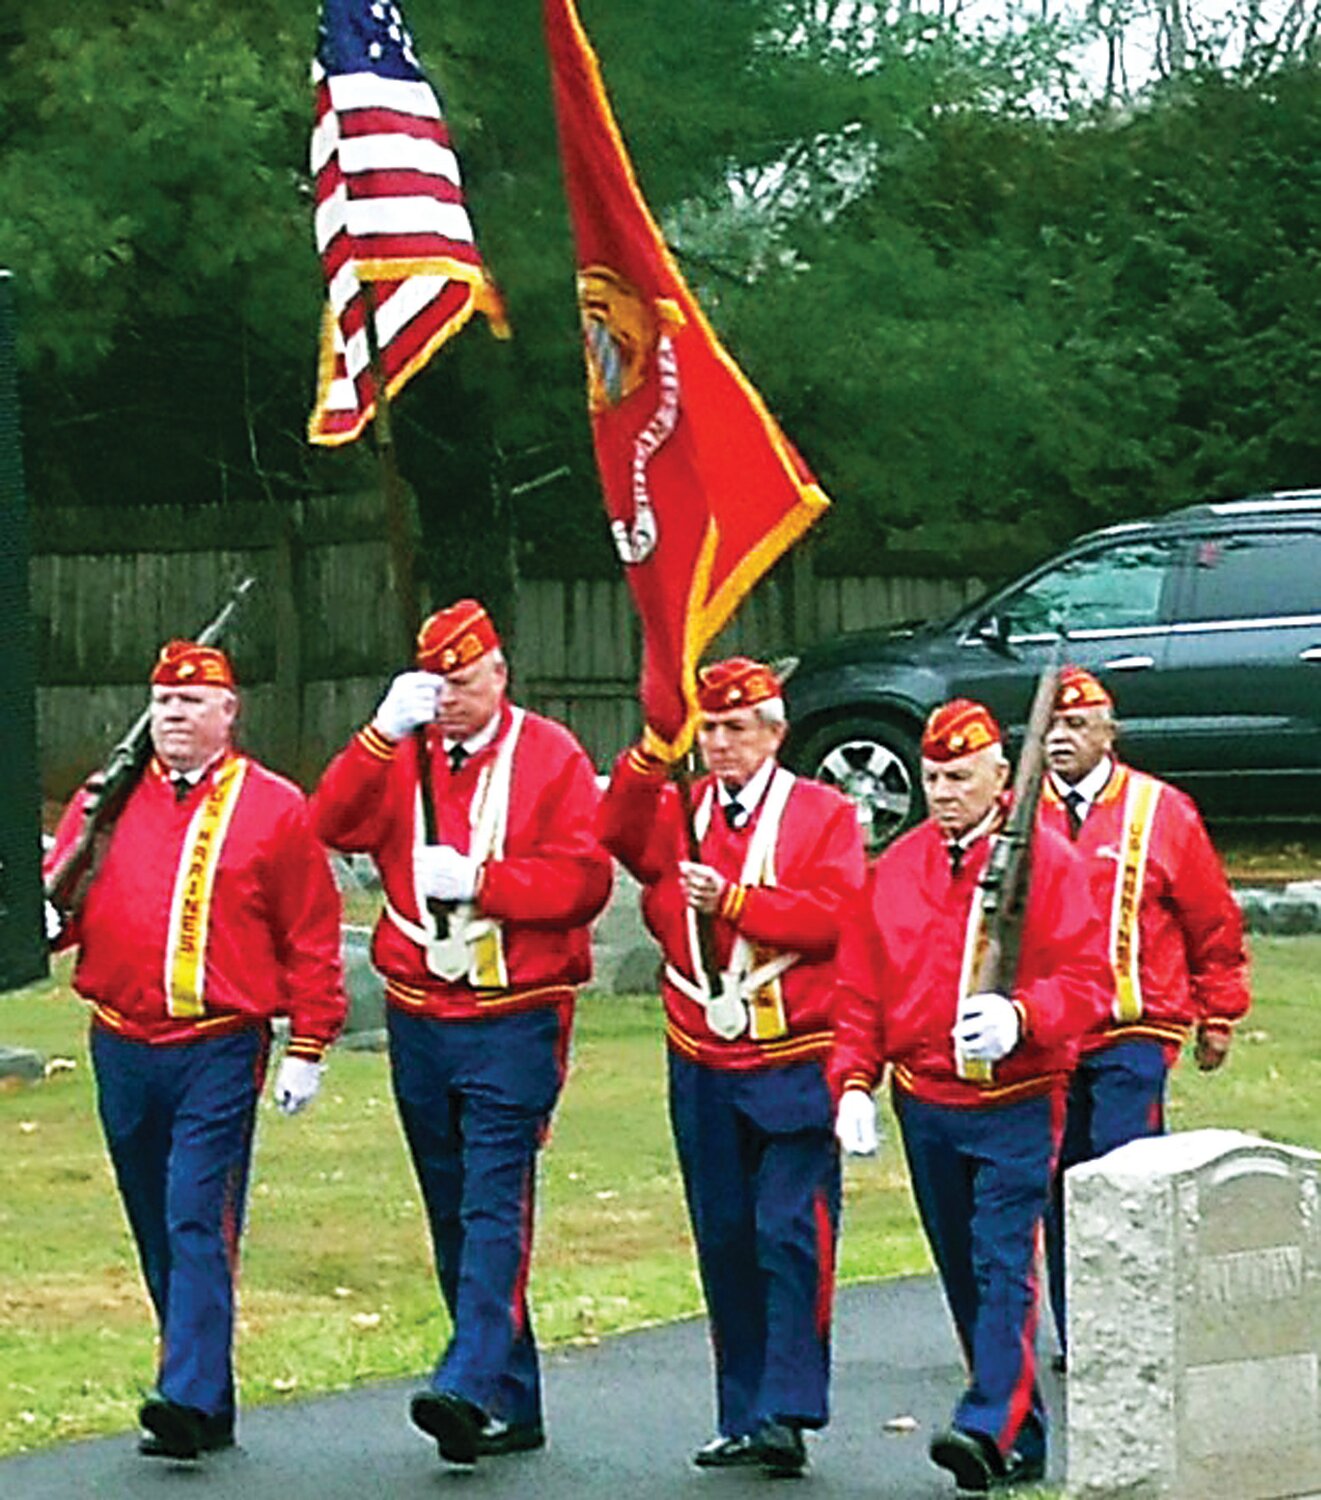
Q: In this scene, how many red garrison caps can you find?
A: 5